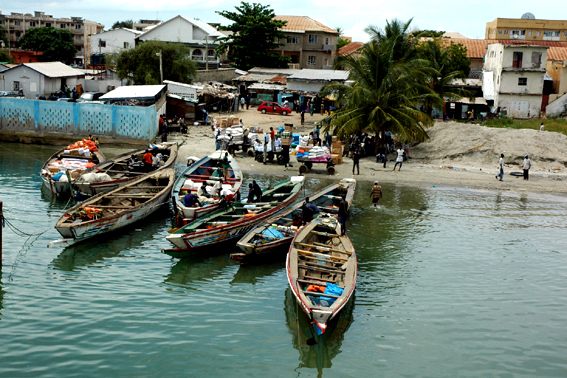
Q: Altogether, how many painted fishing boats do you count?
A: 7